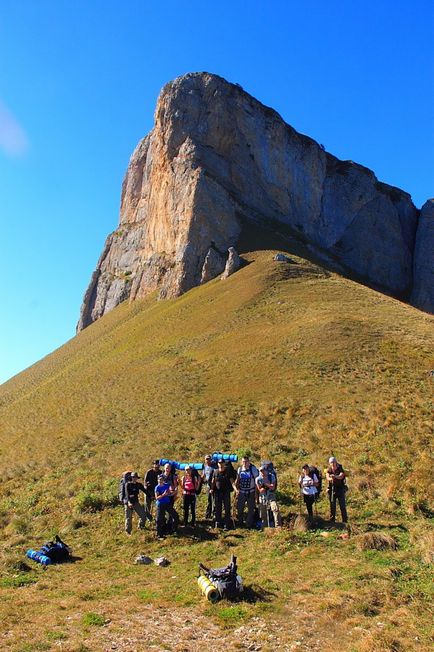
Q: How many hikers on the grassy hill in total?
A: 11